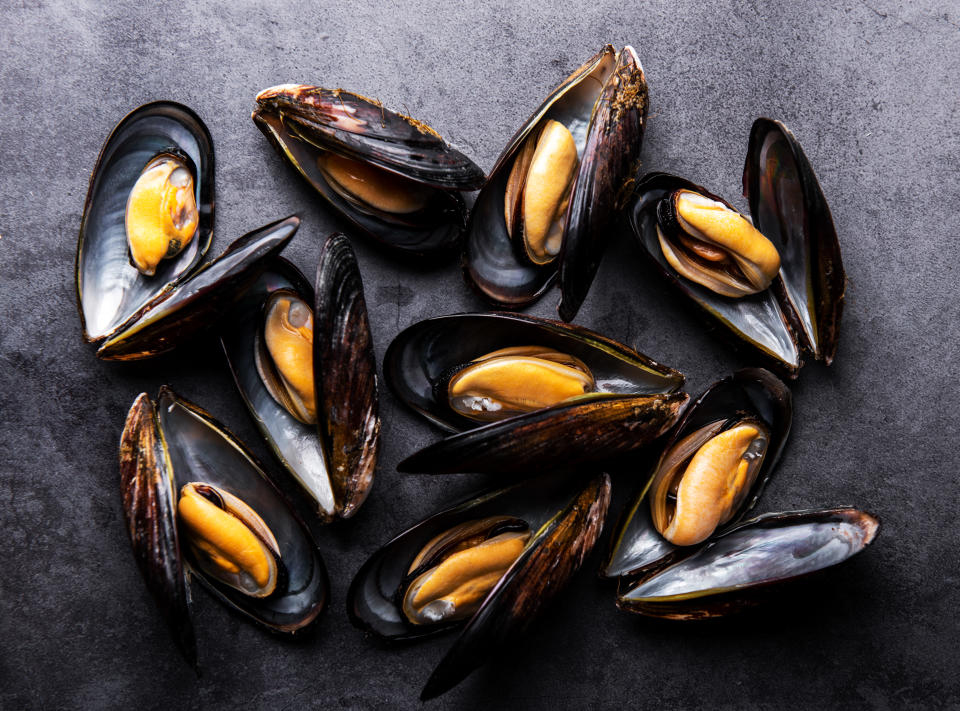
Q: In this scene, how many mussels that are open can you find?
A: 9